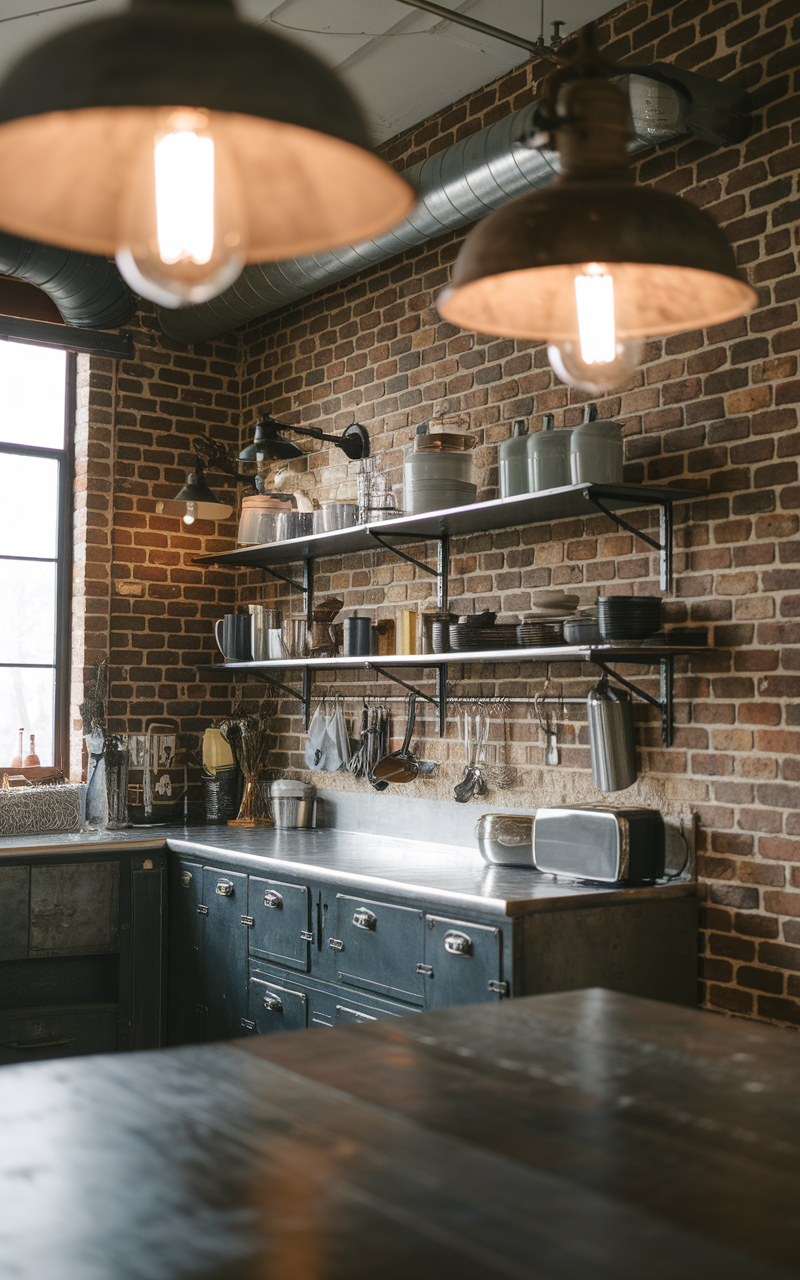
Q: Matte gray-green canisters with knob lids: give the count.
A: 3